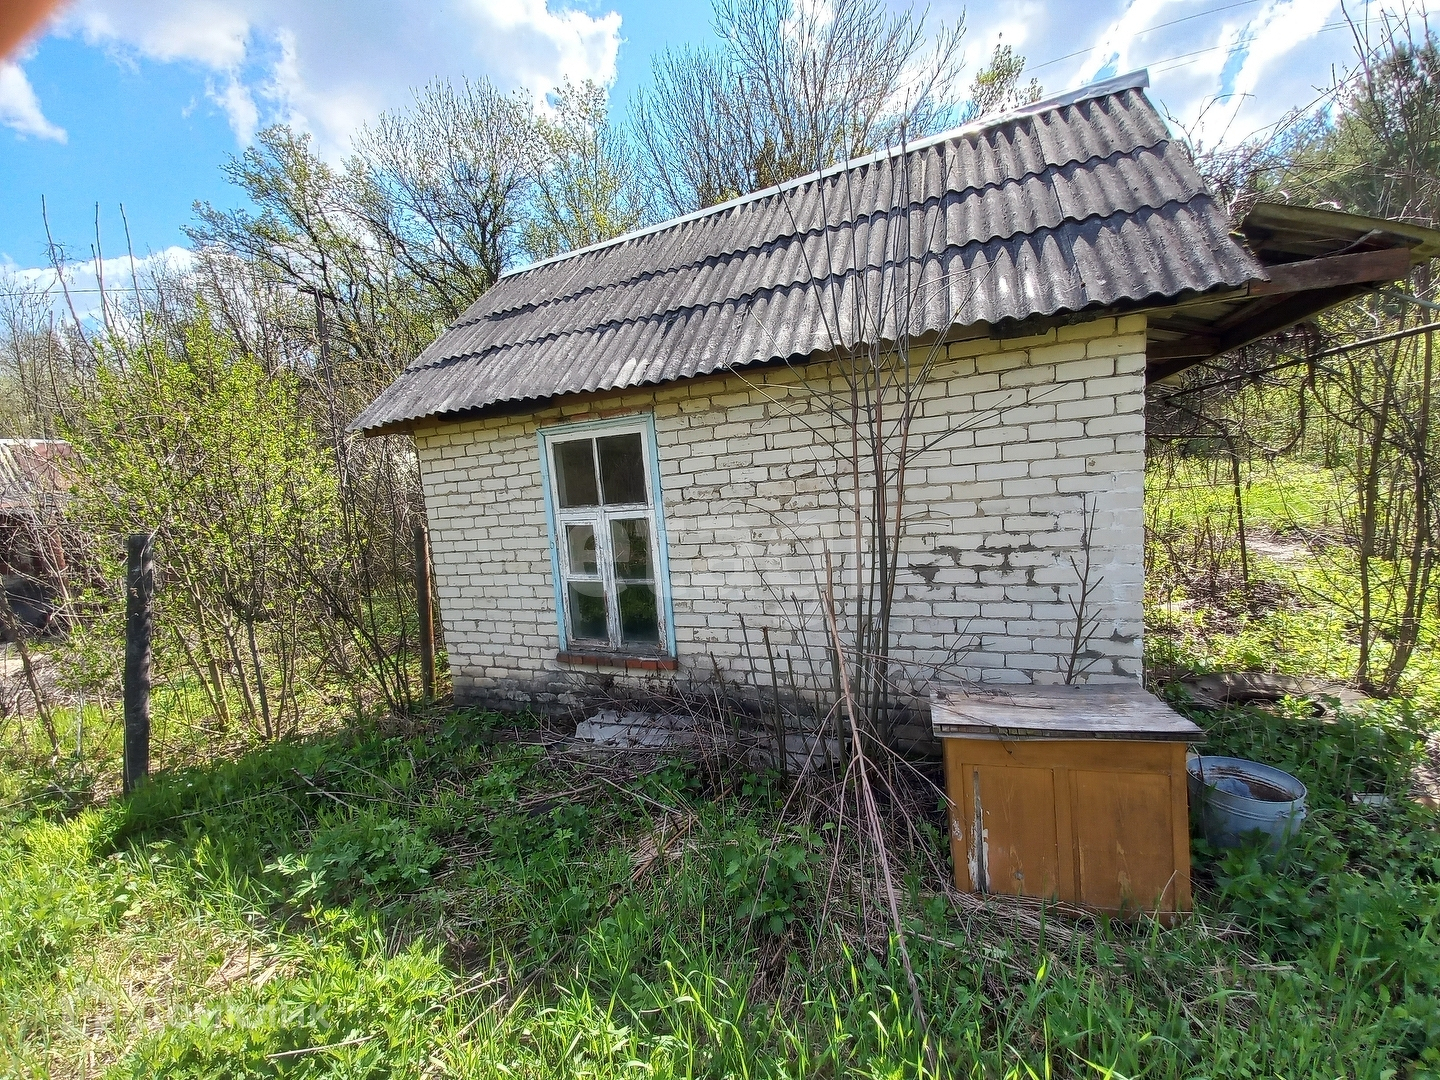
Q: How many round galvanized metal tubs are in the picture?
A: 1